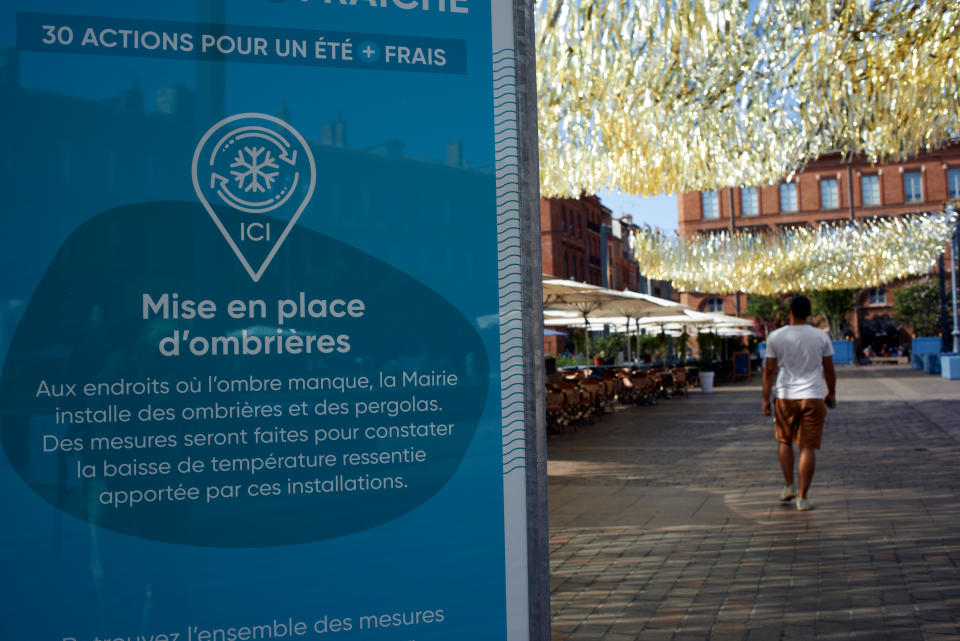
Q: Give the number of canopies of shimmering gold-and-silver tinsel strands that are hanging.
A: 2